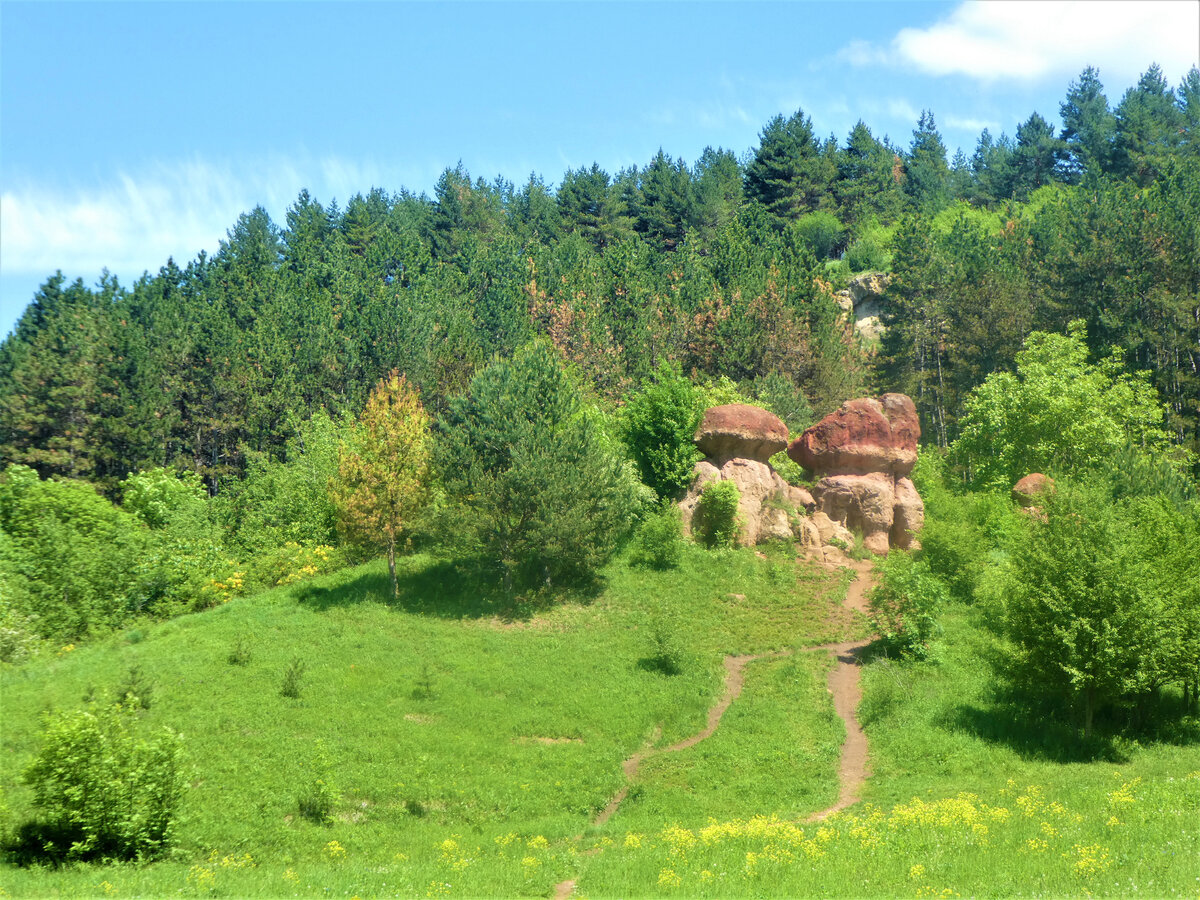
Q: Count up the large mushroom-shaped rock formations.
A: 2